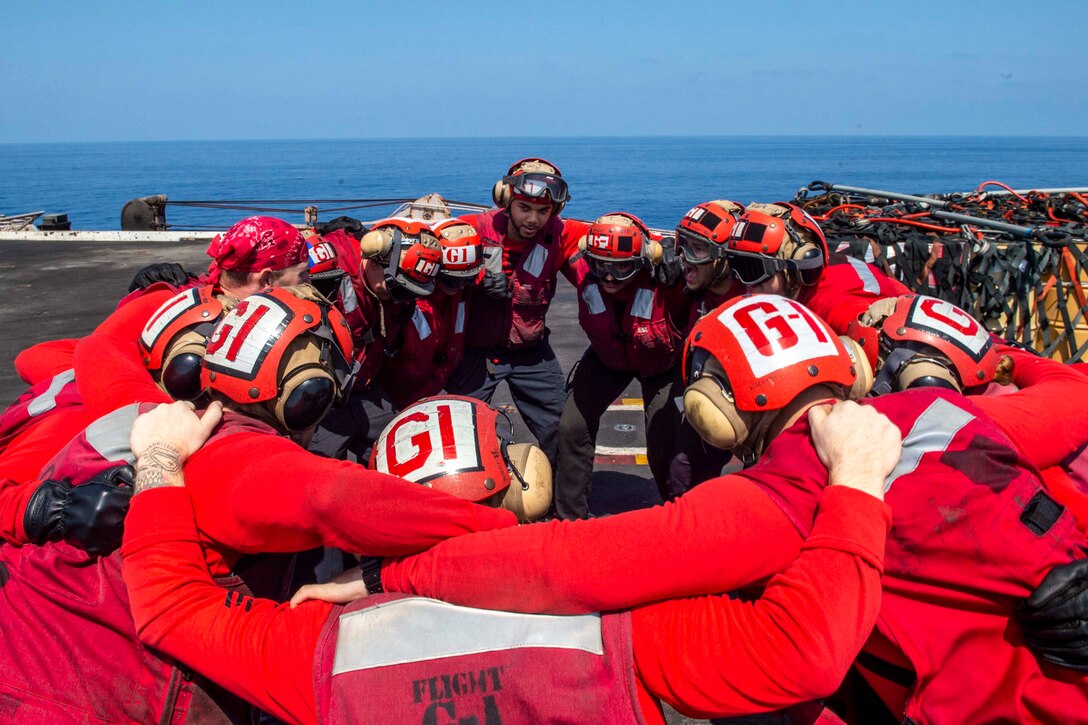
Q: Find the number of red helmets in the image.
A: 12